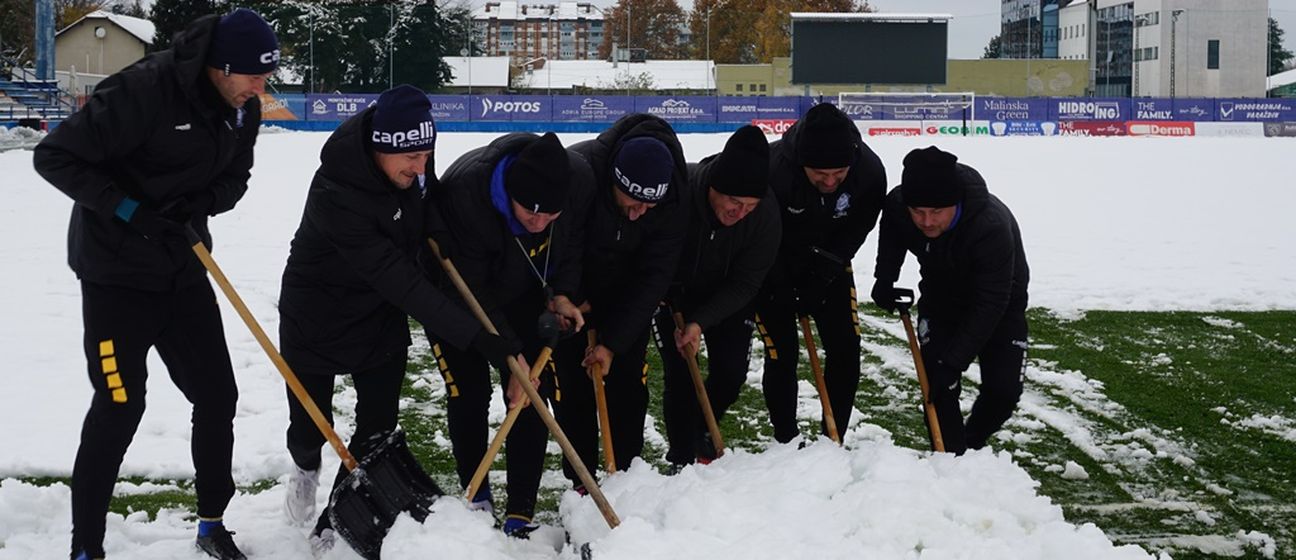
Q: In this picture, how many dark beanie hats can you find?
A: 7